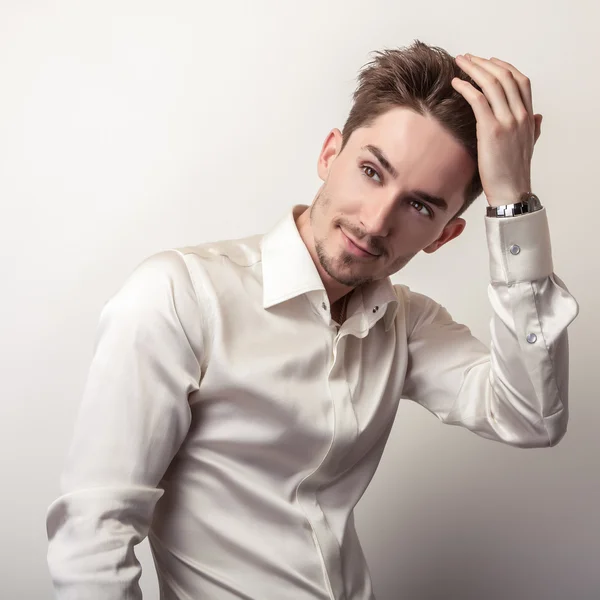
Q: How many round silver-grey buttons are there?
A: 2